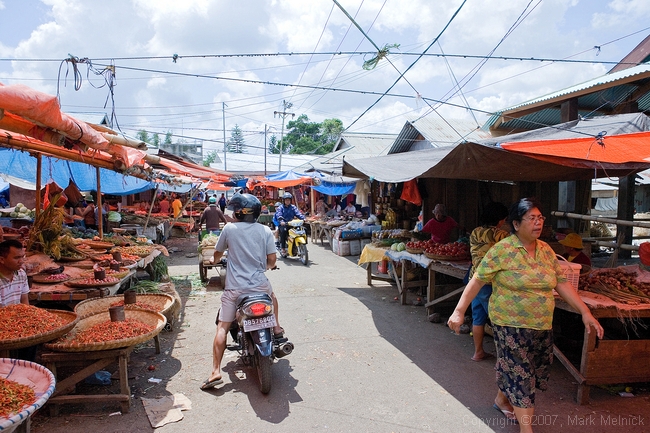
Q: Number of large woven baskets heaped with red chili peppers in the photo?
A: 4